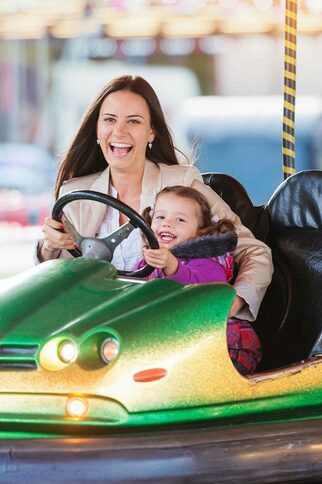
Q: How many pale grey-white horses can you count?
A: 0